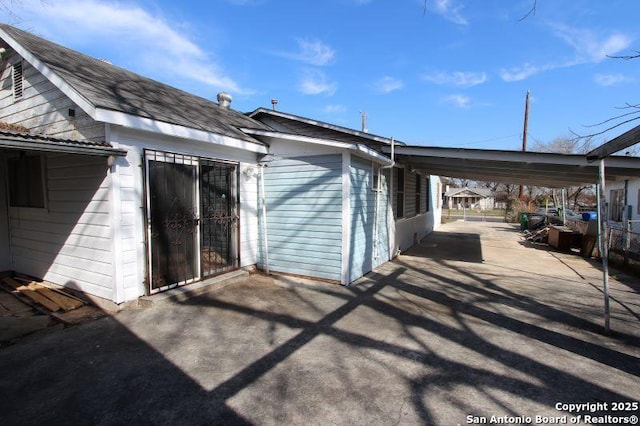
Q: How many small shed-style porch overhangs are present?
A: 1